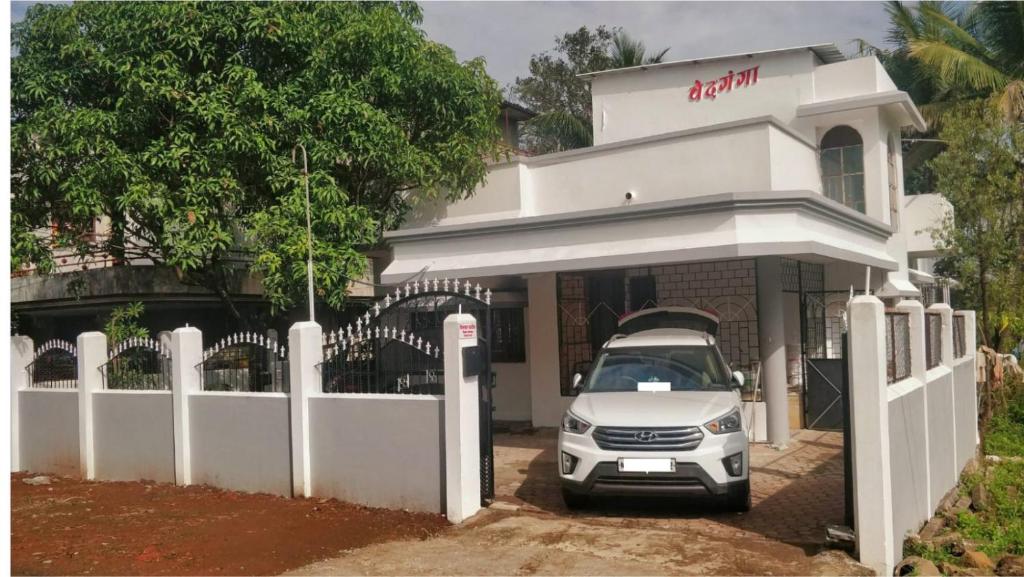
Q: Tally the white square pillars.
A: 9